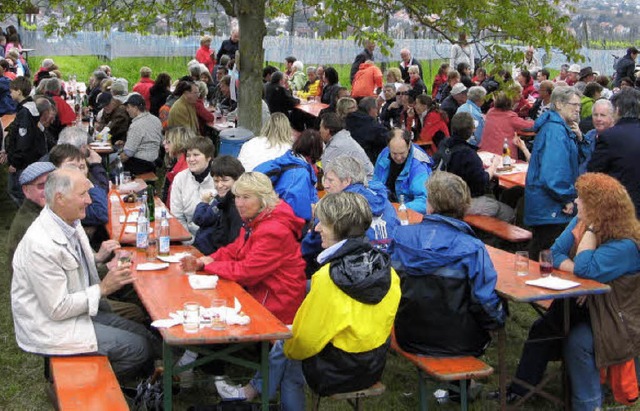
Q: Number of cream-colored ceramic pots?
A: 0